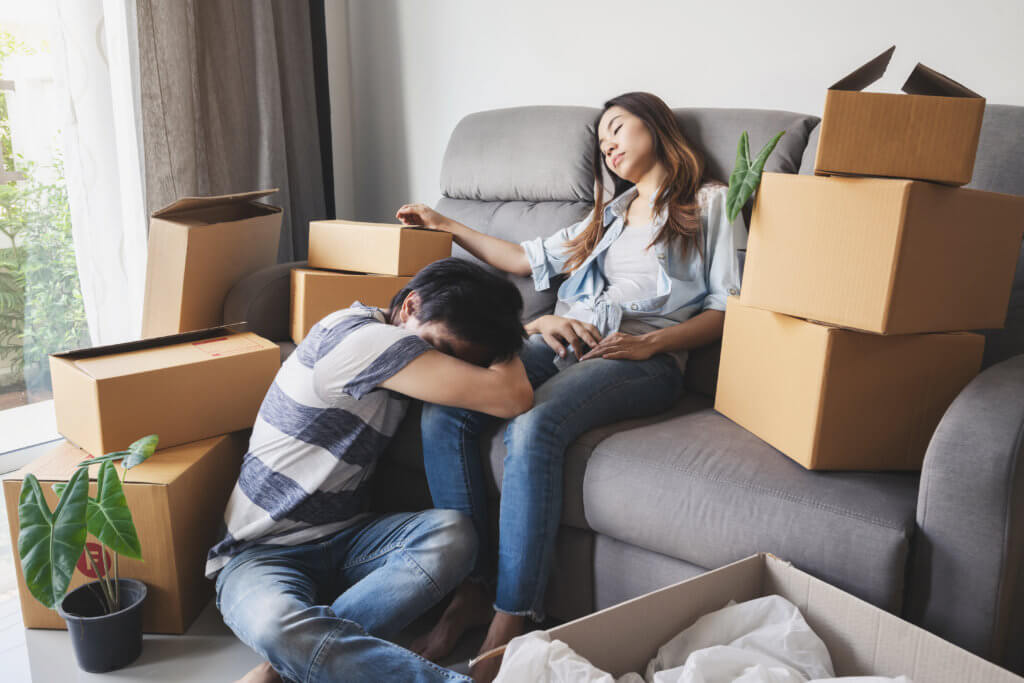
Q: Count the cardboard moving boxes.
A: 9